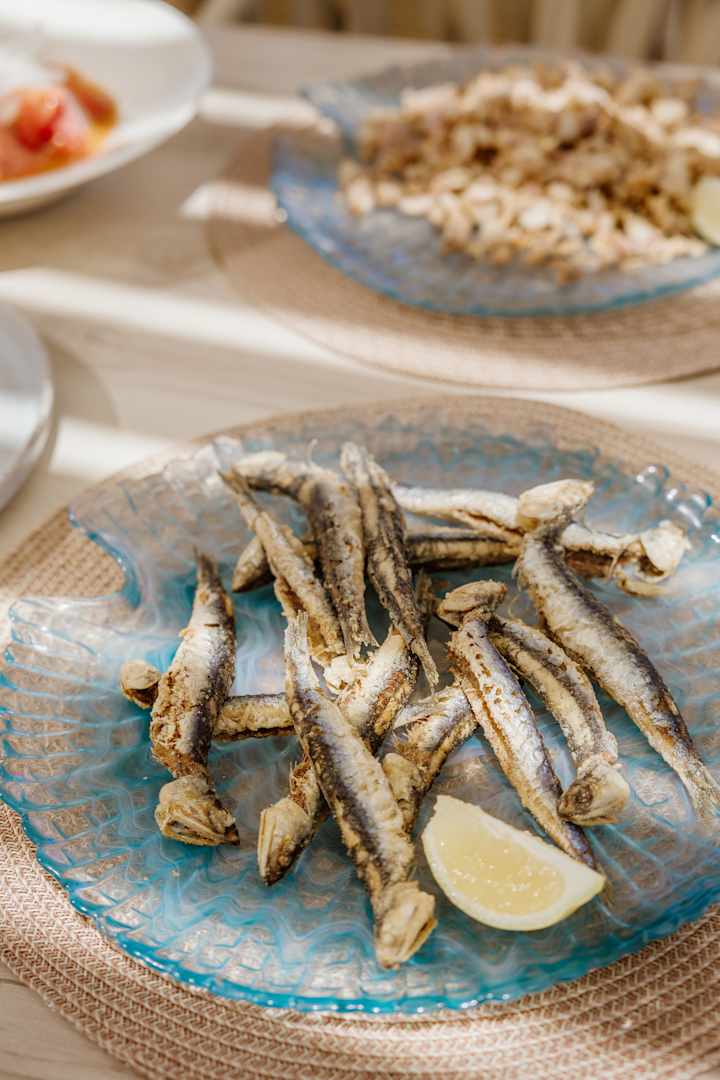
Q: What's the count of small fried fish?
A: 13